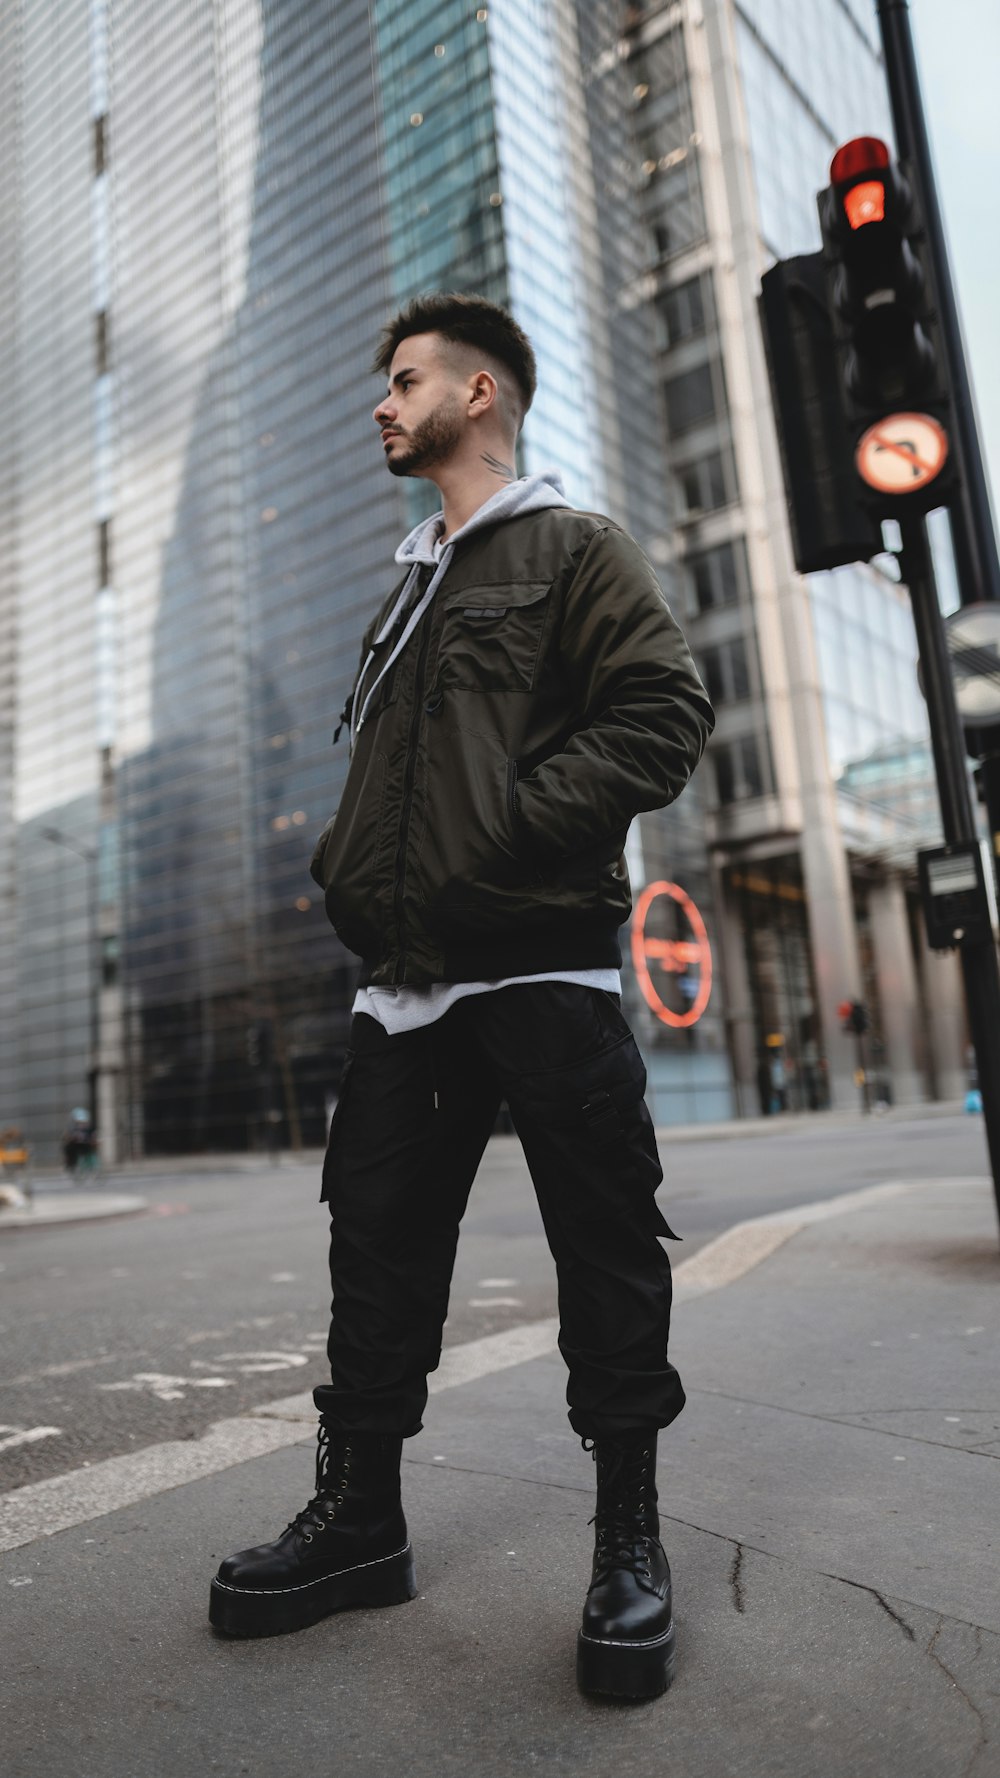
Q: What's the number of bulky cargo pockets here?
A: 2